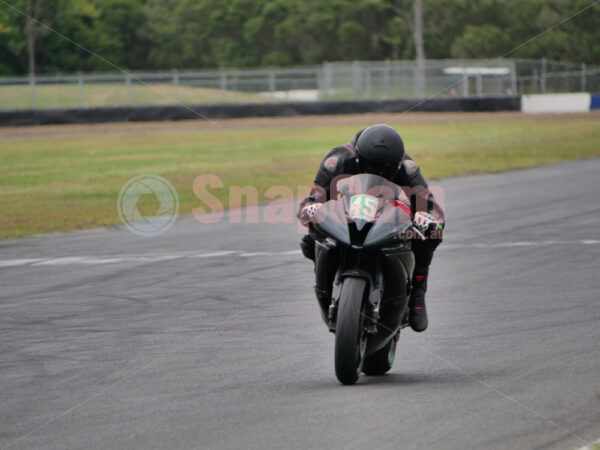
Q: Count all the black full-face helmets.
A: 1